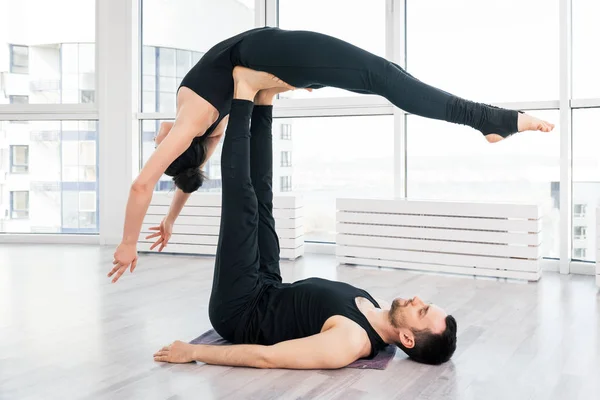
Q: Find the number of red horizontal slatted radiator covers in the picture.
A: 0